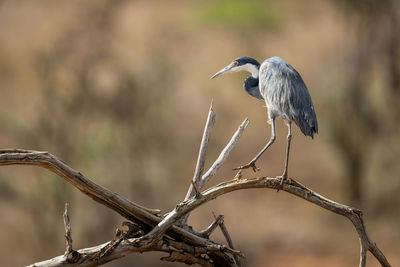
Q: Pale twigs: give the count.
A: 2